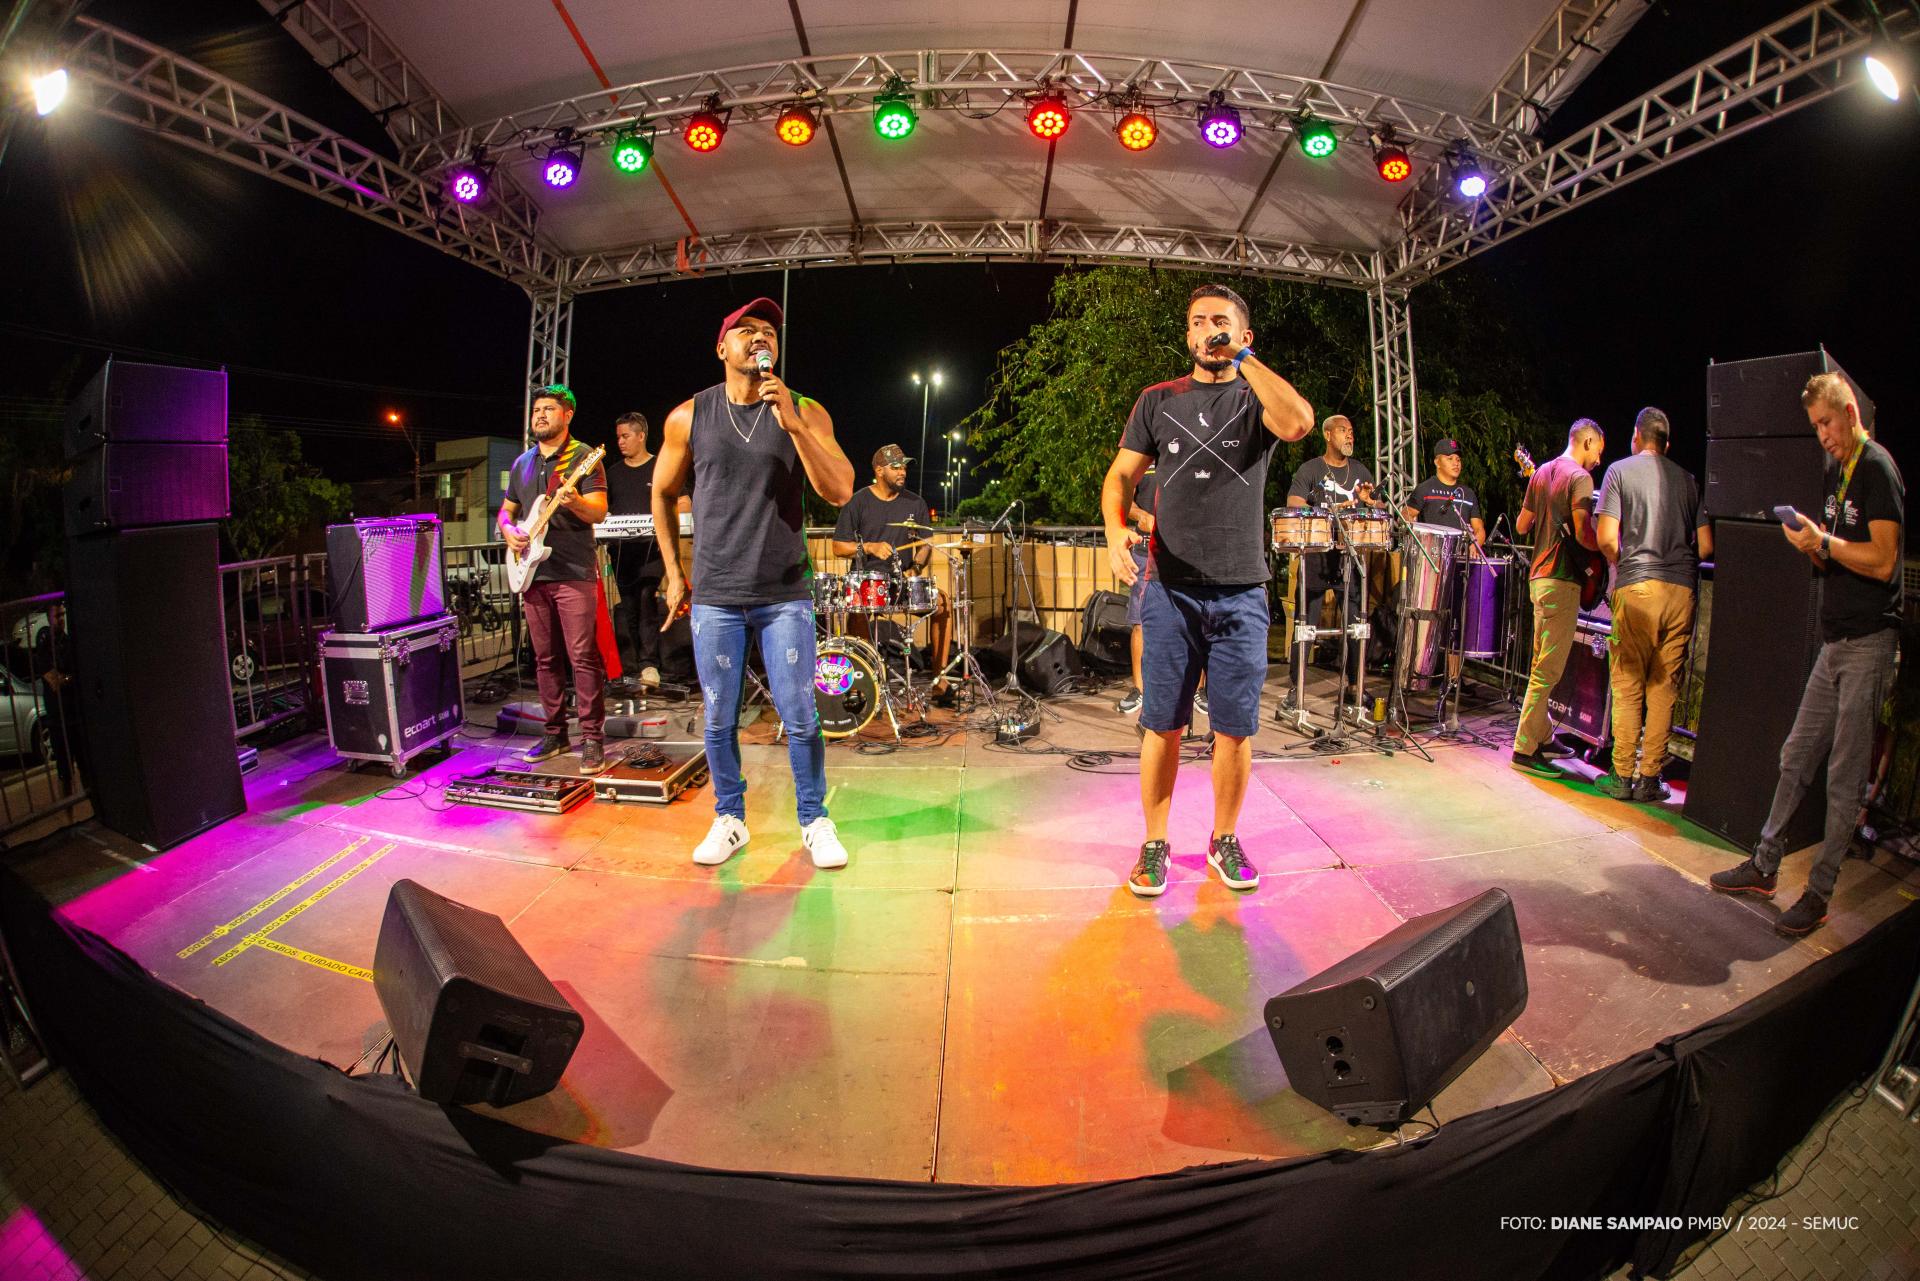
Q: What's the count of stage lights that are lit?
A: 14